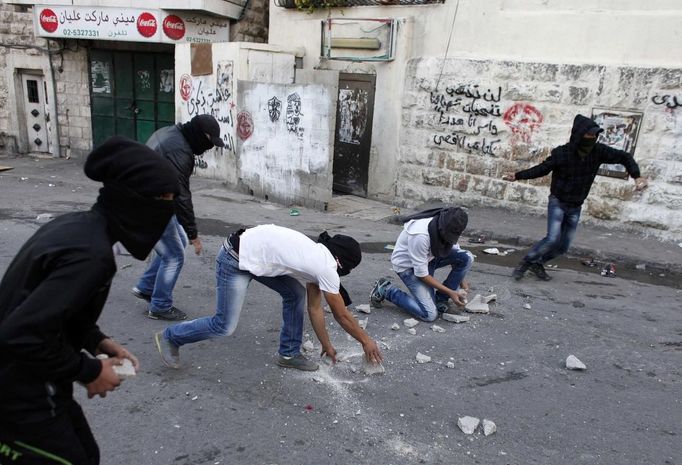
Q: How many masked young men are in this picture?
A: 5